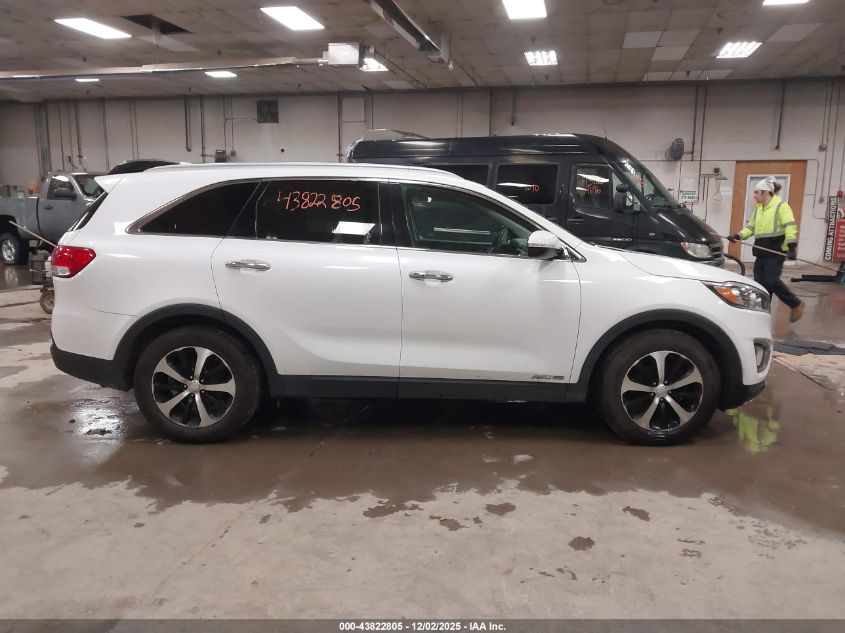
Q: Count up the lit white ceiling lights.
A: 9